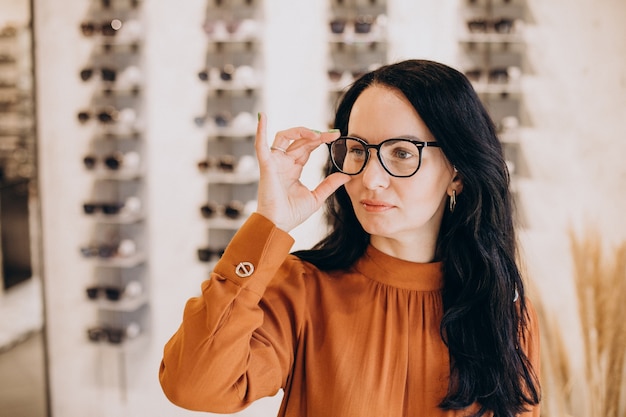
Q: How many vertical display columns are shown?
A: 4